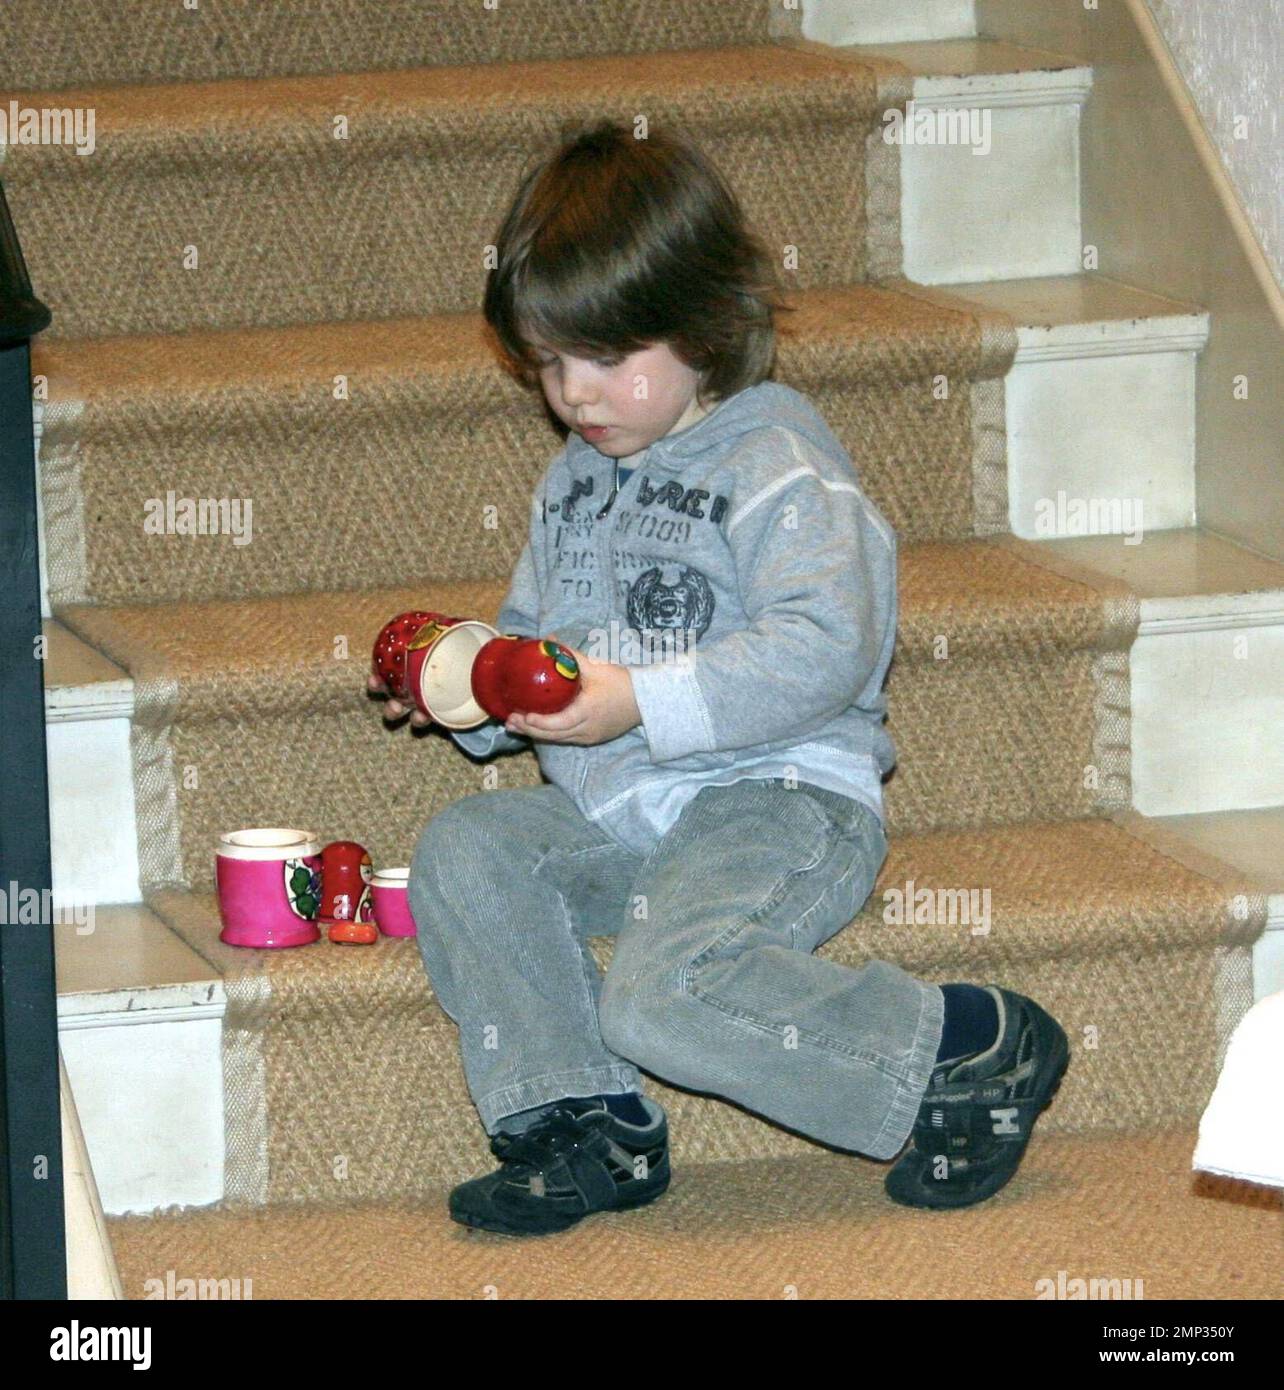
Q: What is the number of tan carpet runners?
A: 1